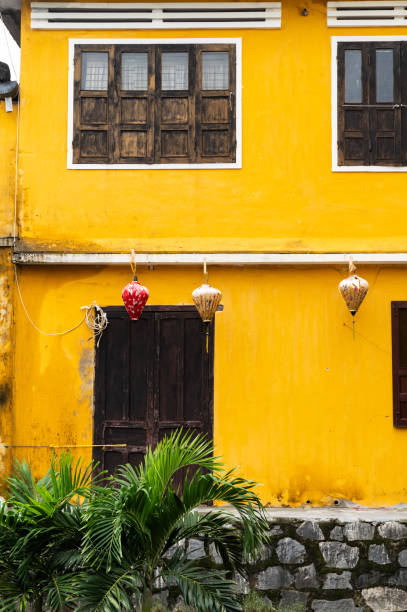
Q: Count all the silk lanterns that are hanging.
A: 3